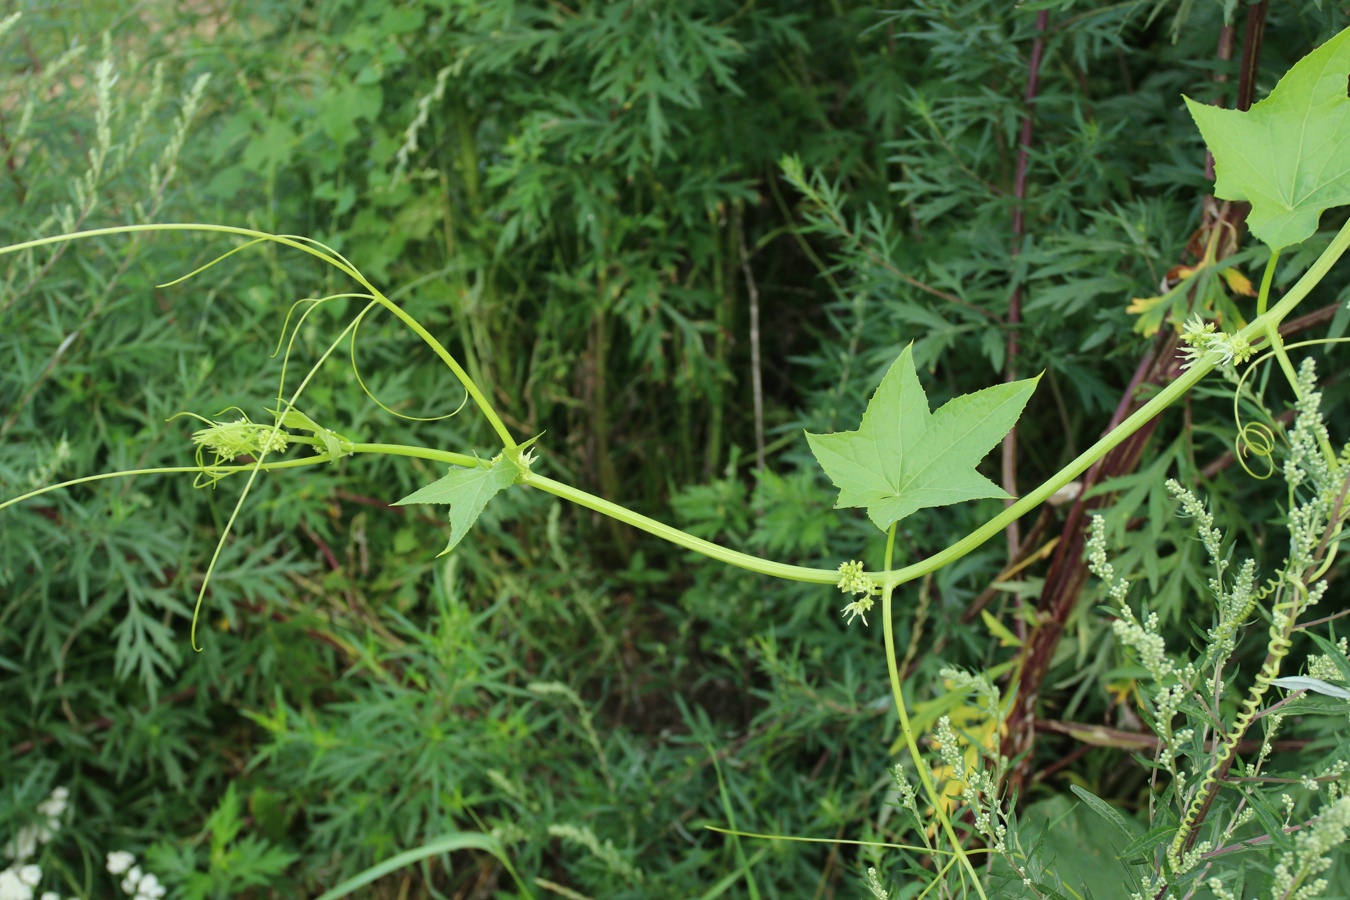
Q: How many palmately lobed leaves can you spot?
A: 3